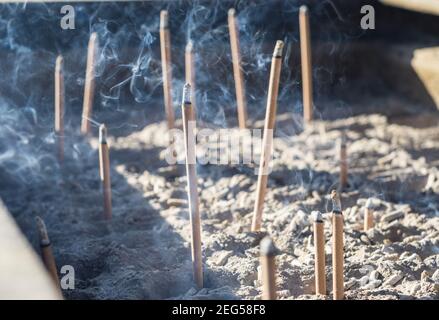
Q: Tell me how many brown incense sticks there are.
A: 15